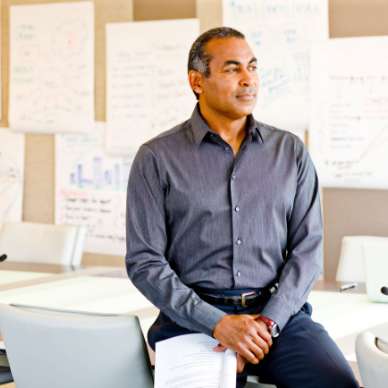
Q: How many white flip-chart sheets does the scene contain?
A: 6